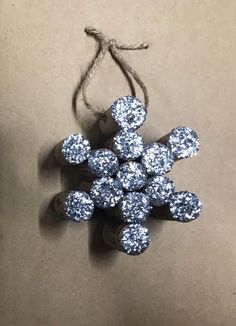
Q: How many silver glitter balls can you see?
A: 13